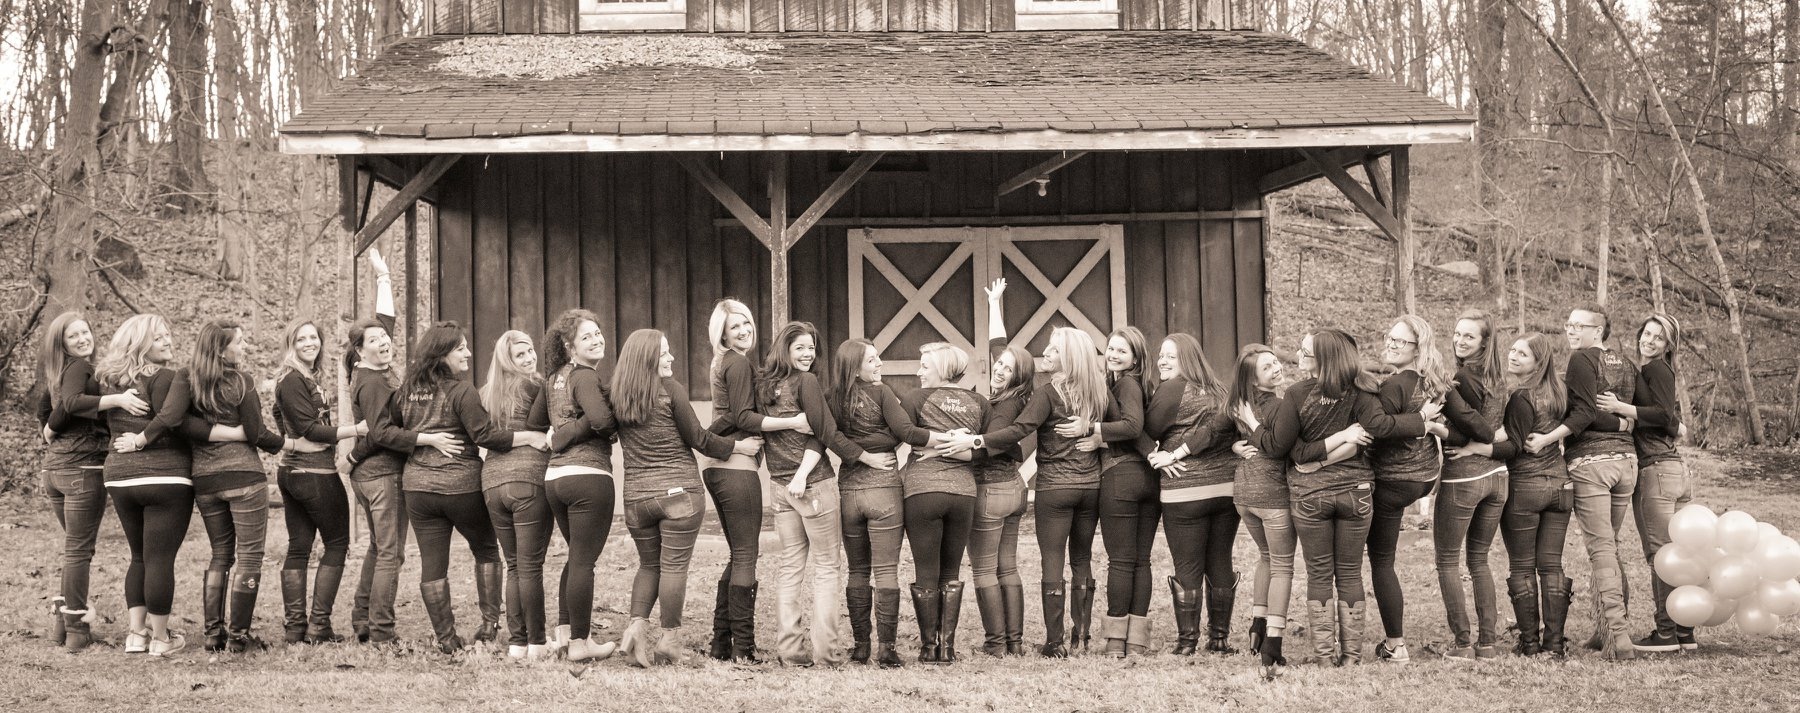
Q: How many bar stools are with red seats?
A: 0